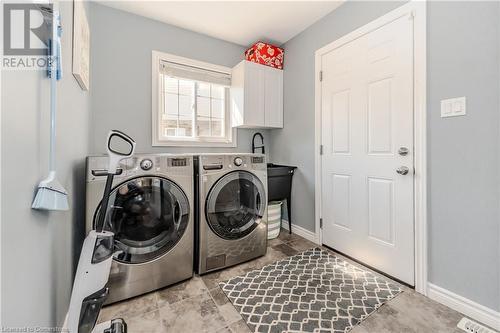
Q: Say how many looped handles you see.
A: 1